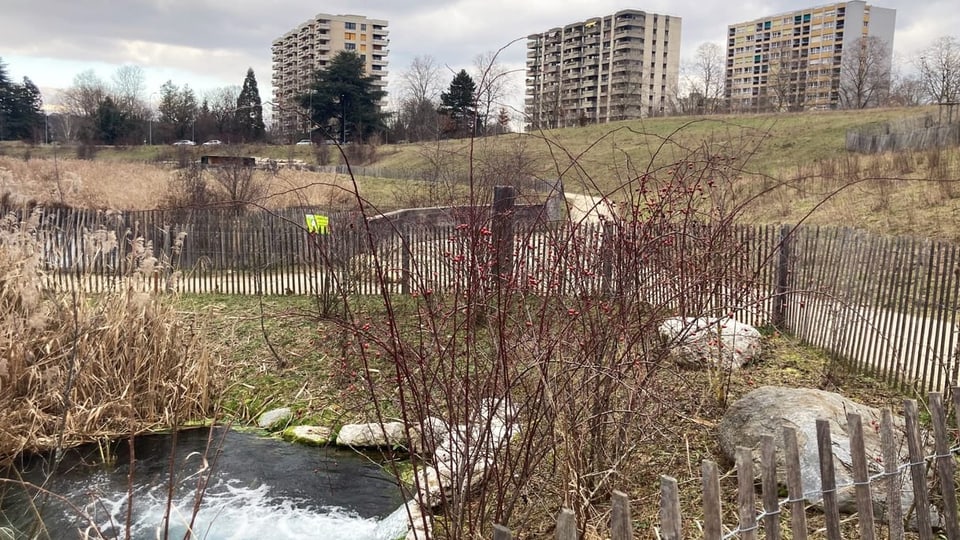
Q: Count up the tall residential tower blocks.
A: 3